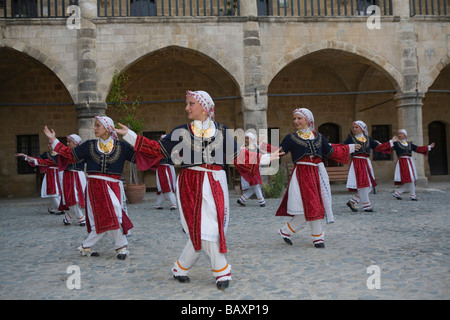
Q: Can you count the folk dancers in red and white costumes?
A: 9